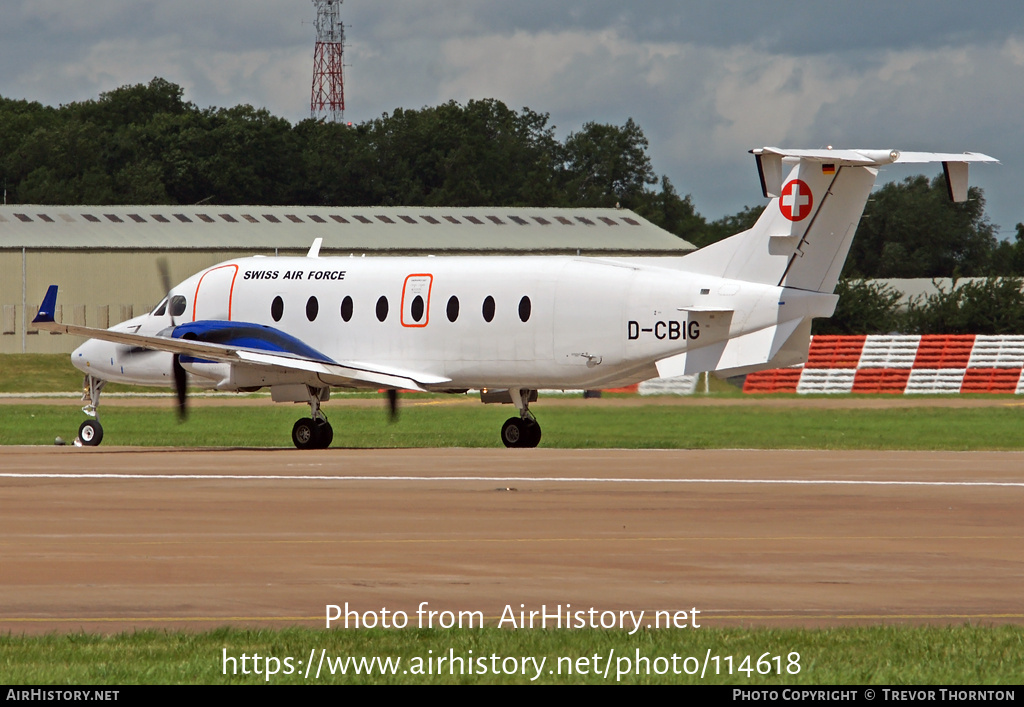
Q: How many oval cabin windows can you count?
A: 8